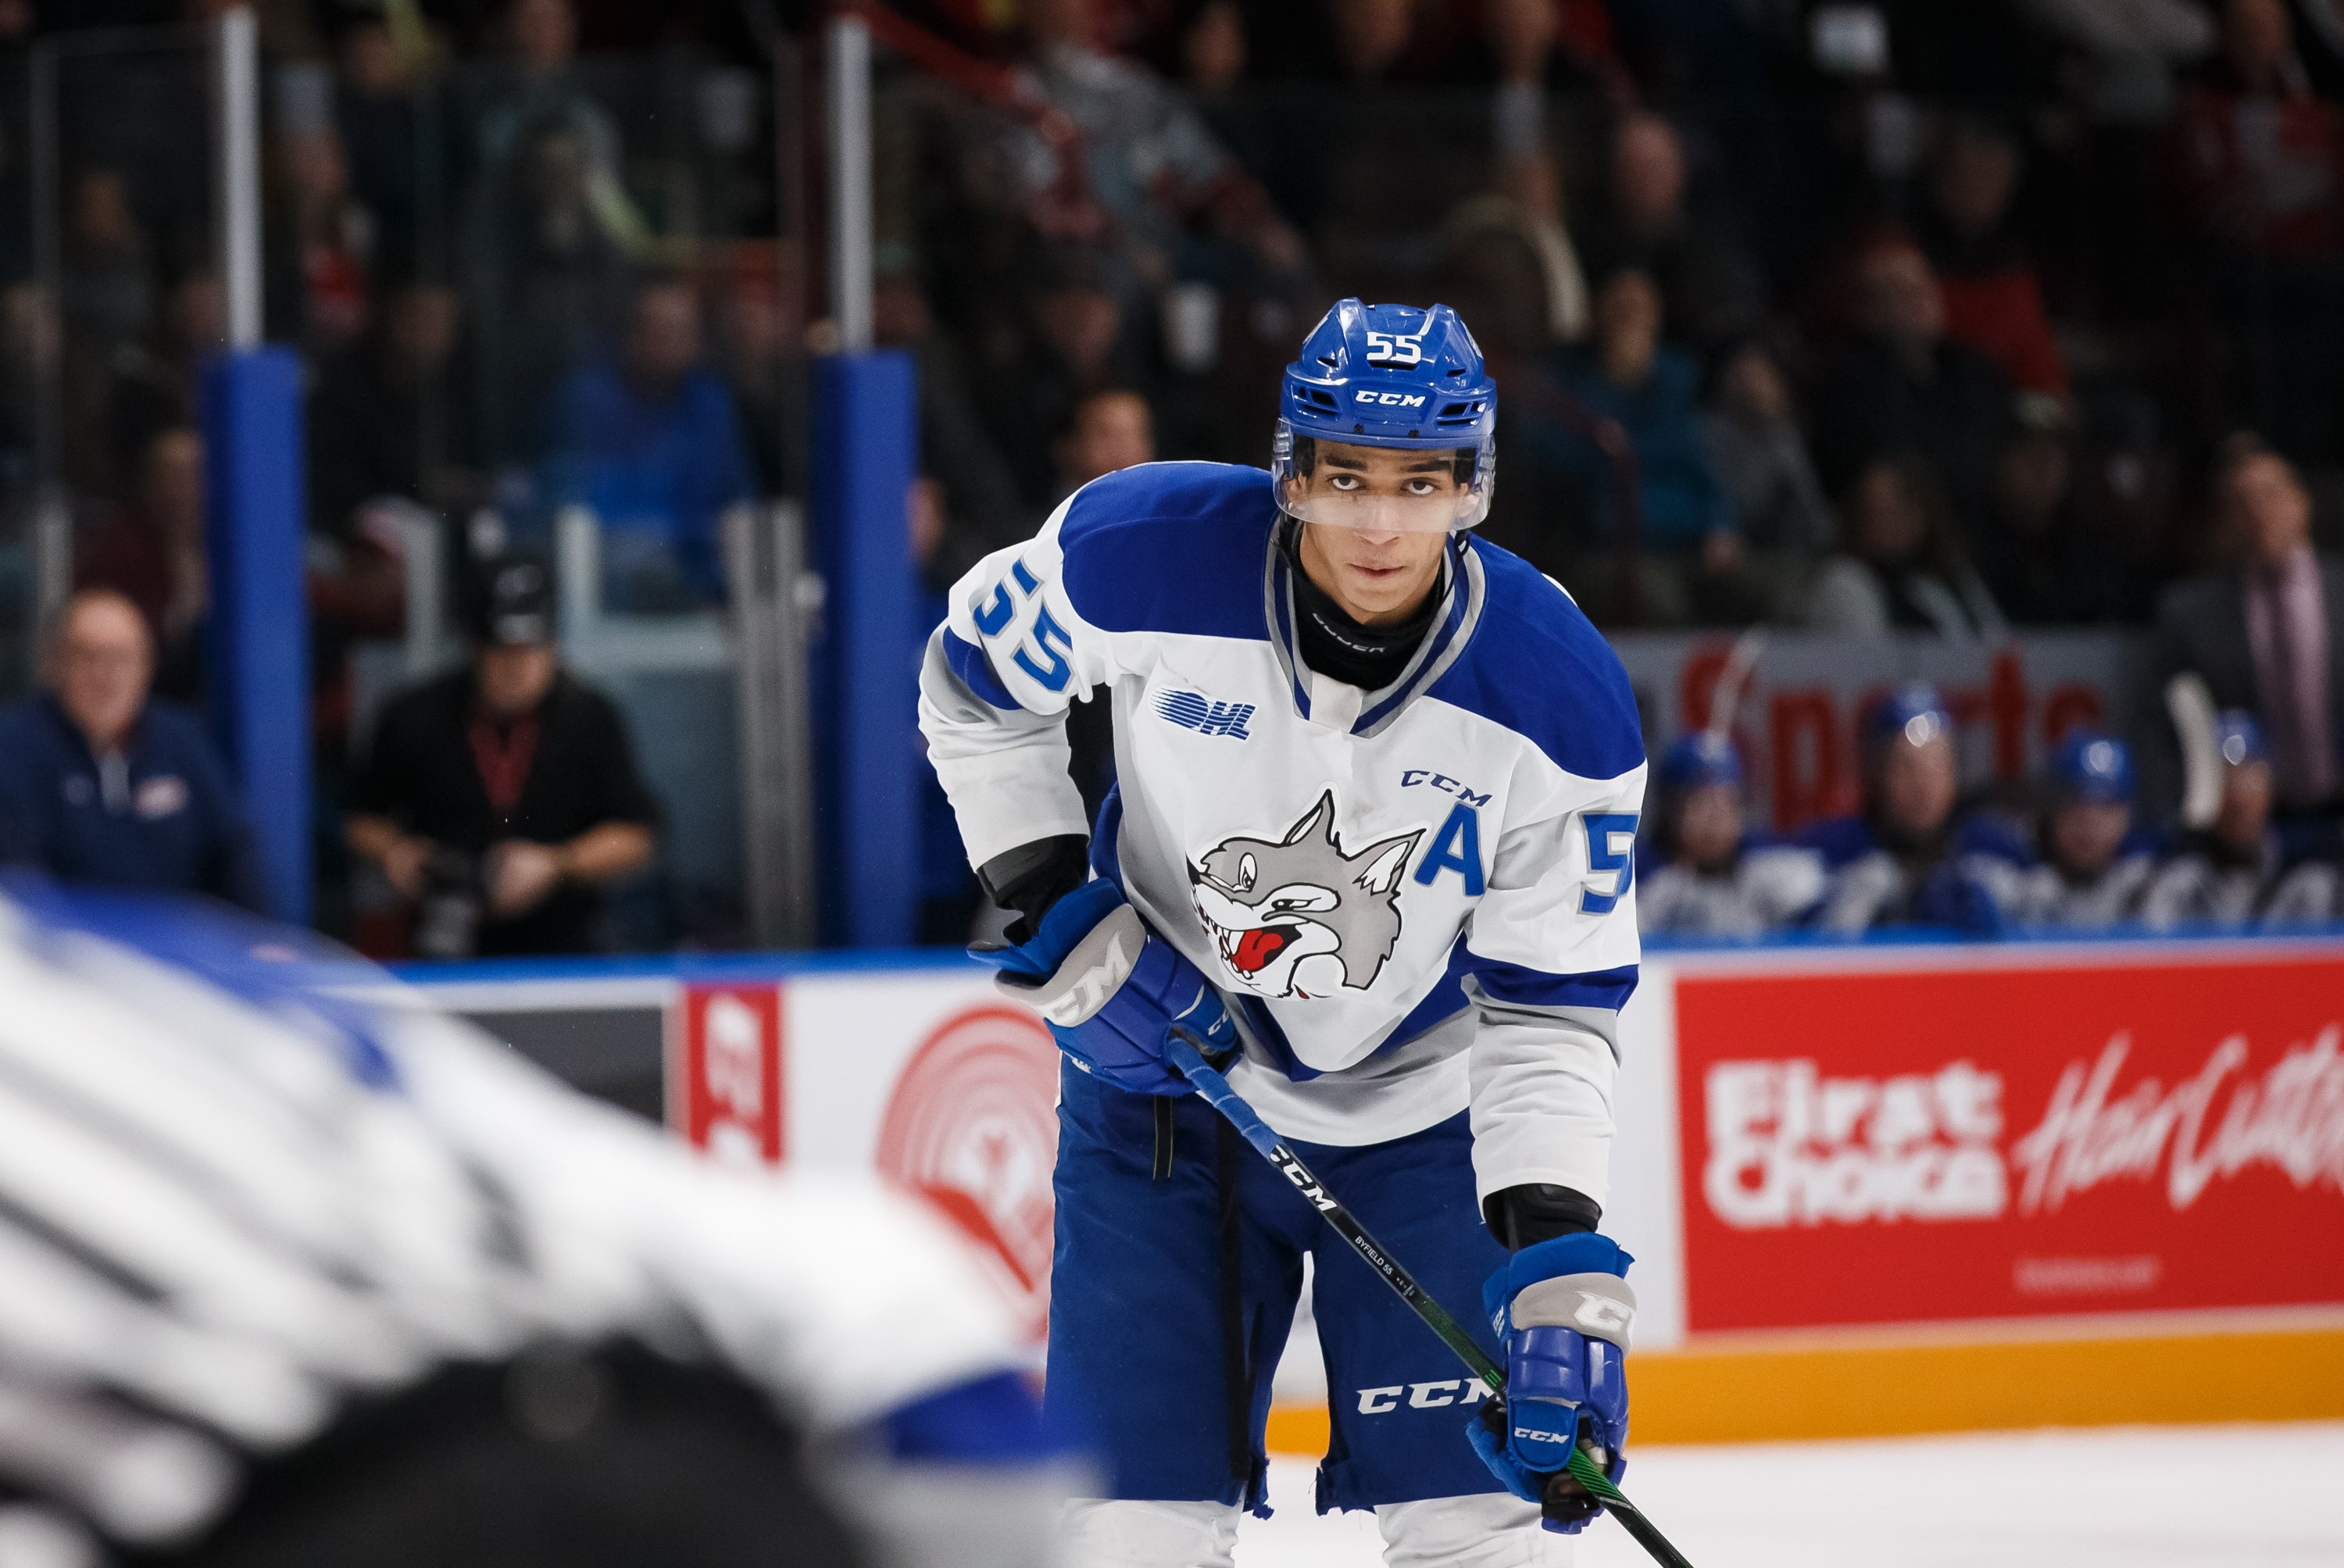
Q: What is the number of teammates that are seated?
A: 4